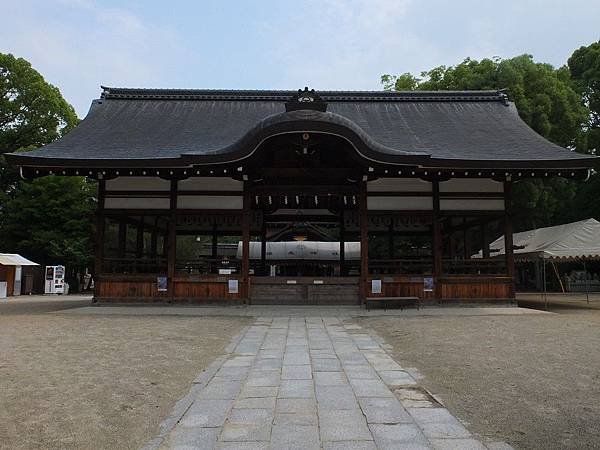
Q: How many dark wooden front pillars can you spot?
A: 6